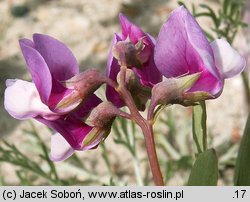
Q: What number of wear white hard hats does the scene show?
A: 0